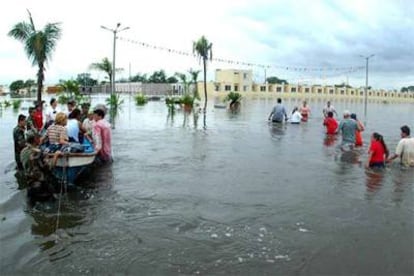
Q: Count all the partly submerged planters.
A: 2